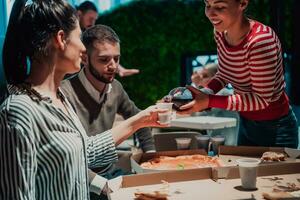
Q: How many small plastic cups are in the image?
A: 5